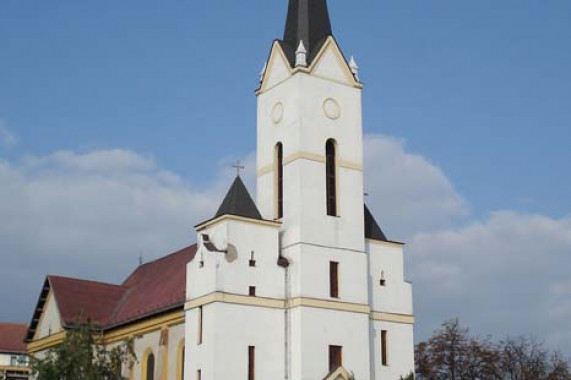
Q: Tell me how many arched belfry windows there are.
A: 2